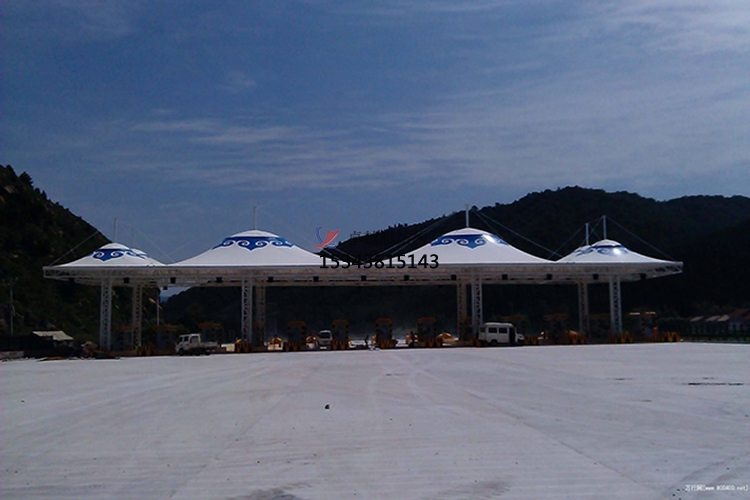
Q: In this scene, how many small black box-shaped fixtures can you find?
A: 13